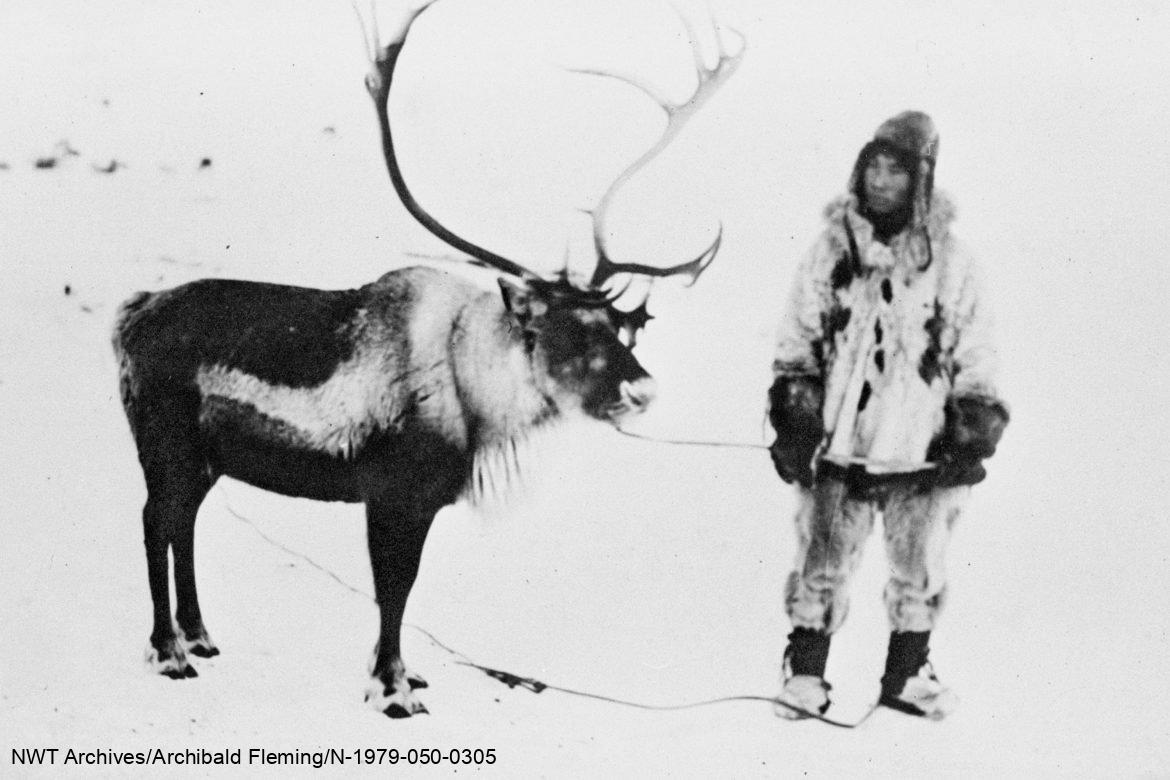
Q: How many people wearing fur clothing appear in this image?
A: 1